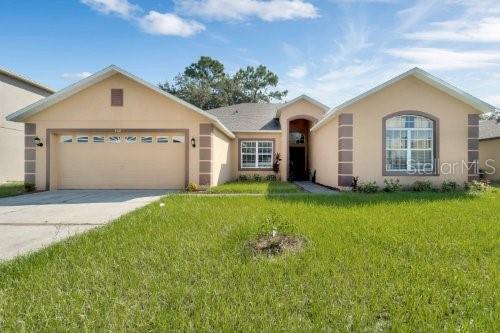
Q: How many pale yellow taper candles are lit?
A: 0